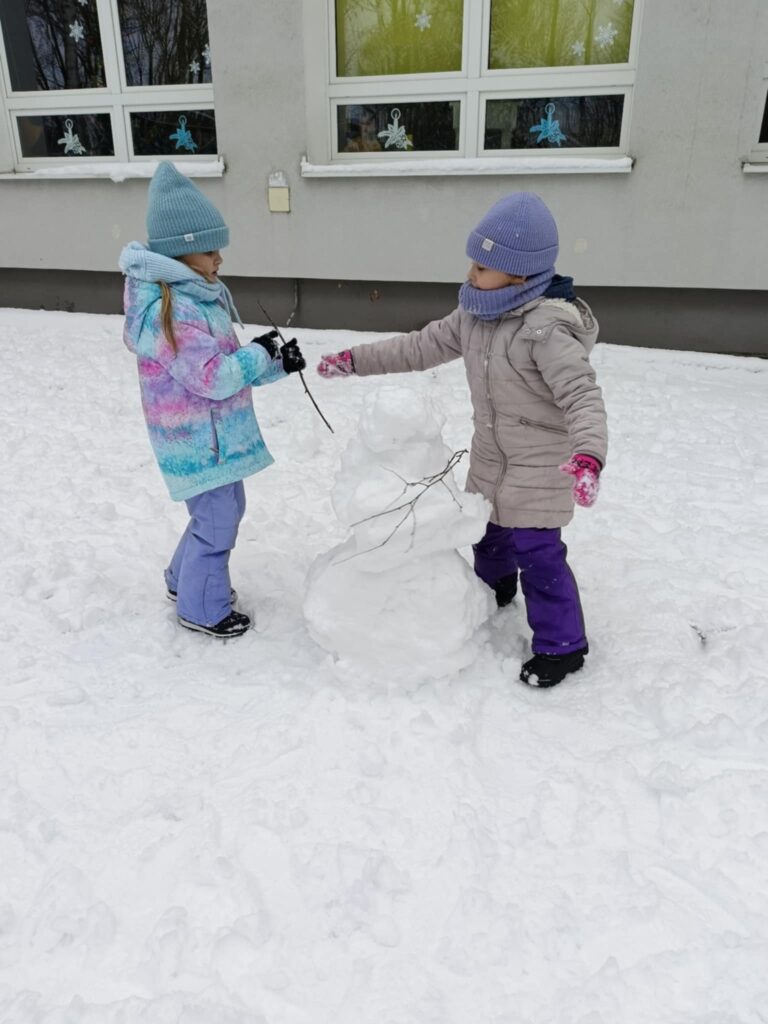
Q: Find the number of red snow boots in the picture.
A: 0